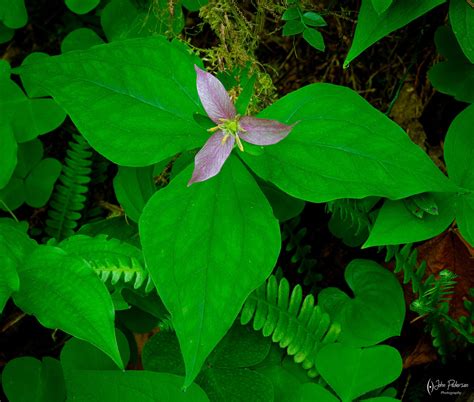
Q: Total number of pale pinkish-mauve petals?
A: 3